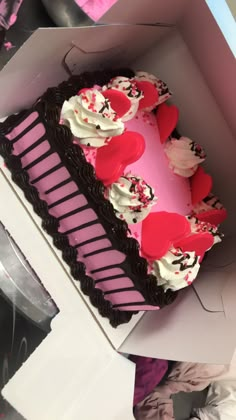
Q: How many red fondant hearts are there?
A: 8